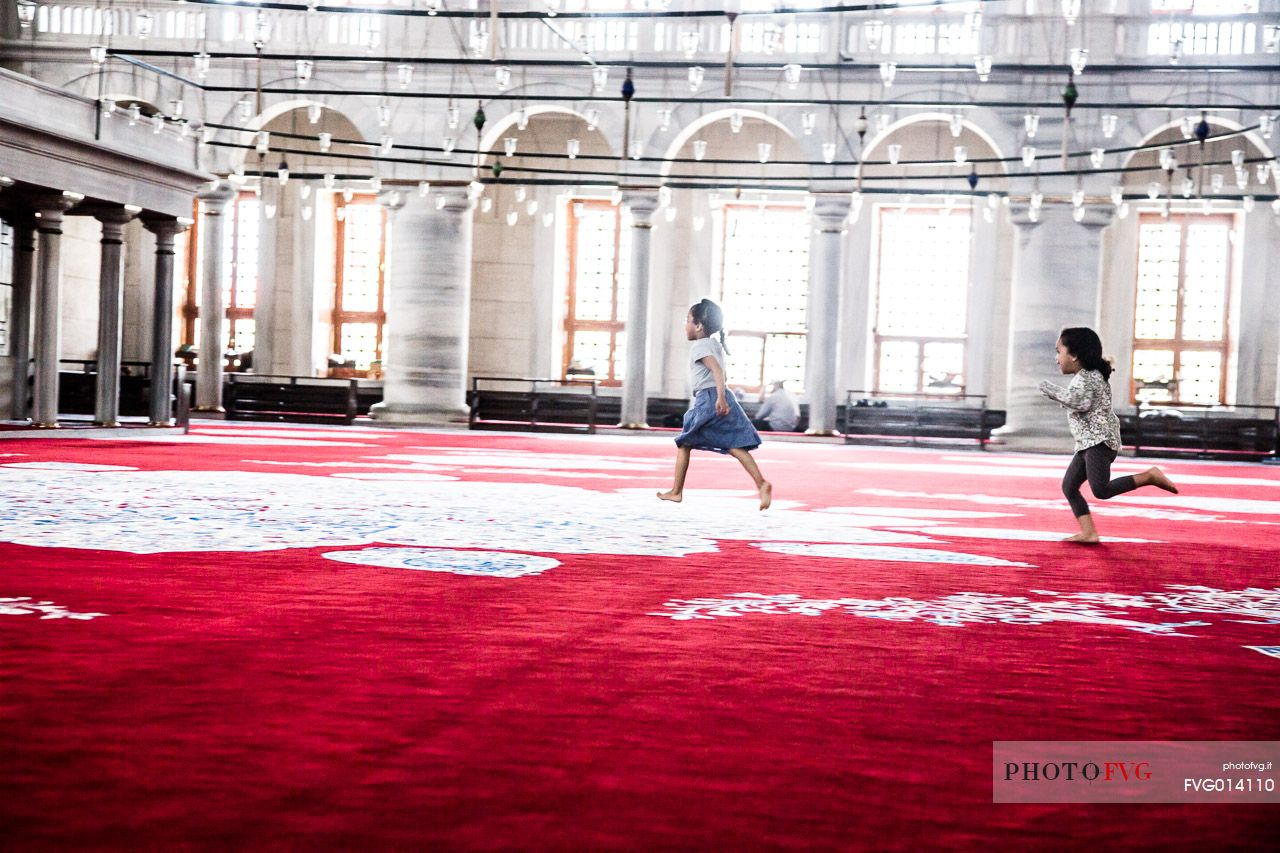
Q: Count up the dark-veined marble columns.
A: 2